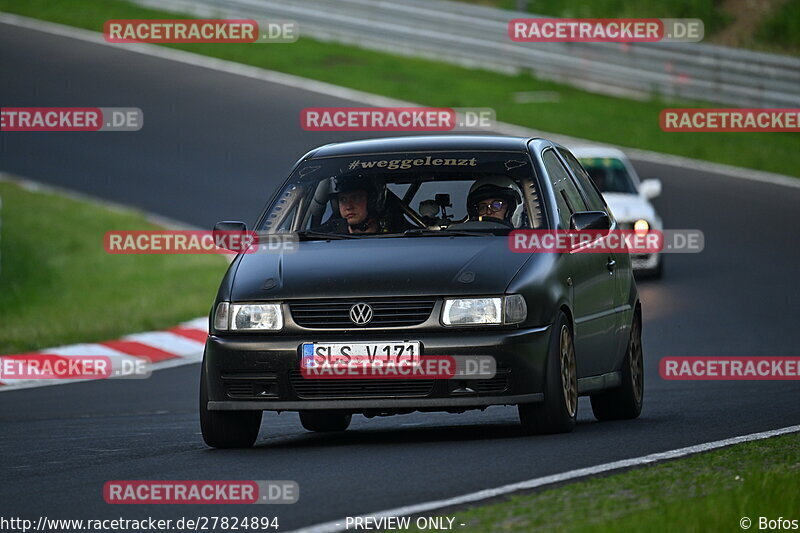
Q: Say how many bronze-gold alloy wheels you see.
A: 2